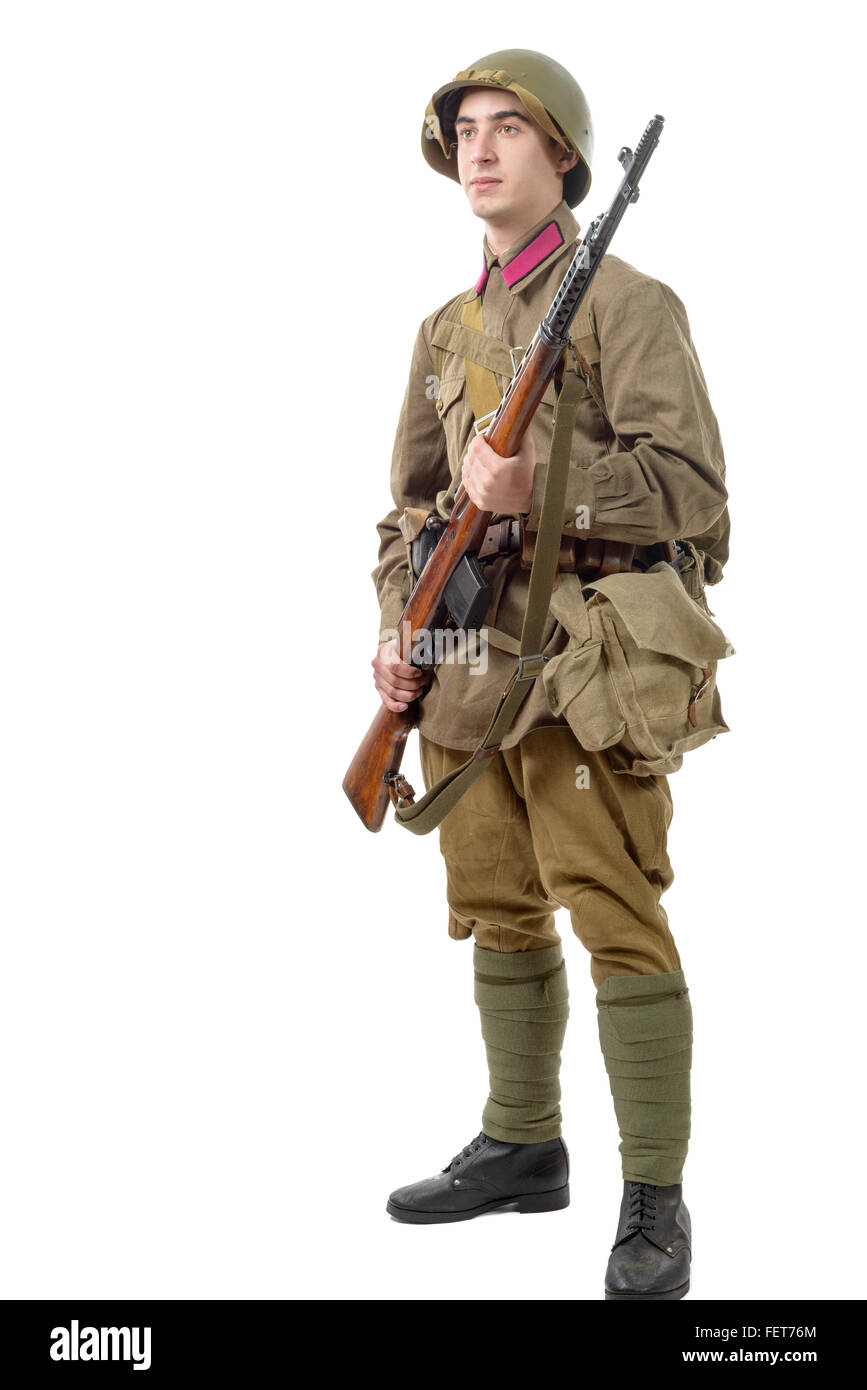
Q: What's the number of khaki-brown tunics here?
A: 1